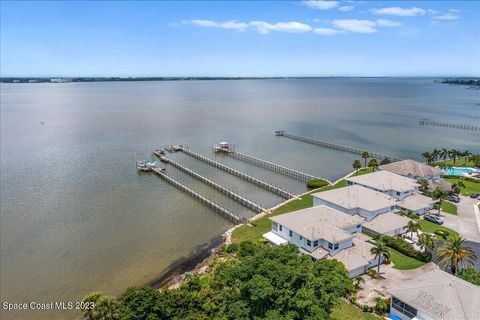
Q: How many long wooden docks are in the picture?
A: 6